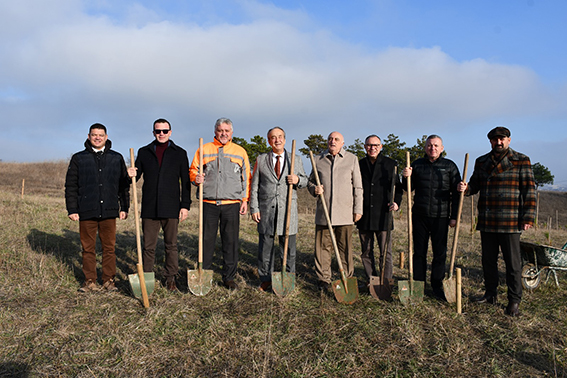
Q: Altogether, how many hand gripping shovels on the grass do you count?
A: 7